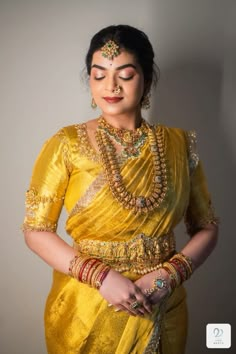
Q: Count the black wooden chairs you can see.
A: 0